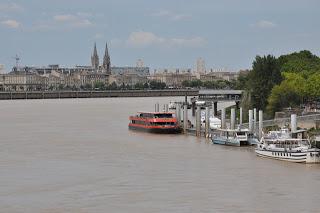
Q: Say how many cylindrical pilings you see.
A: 11